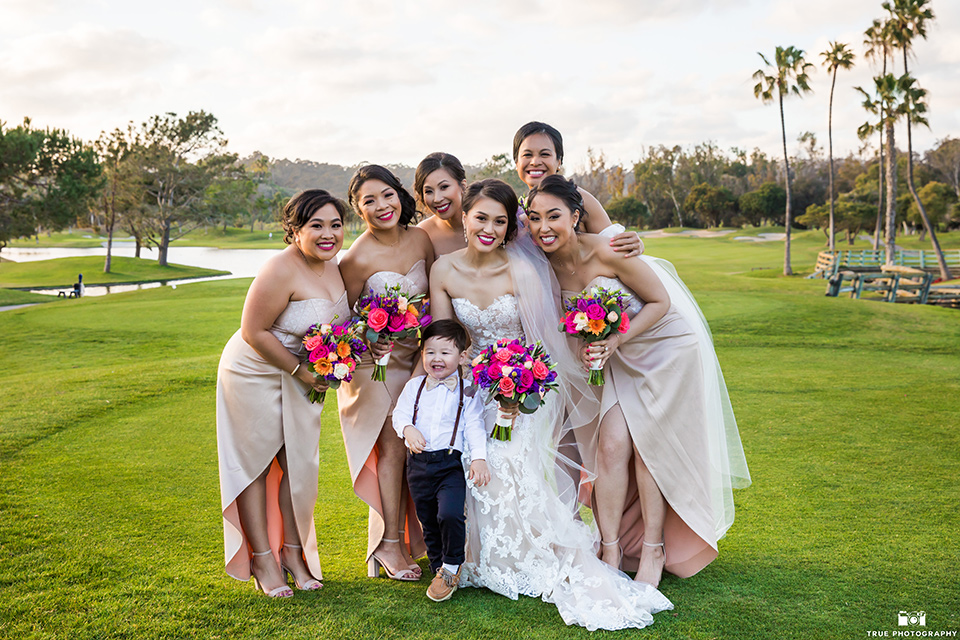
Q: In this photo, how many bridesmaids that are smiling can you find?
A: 5